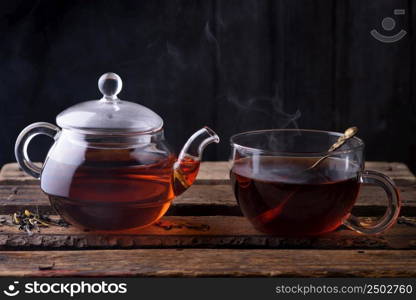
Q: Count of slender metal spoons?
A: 1